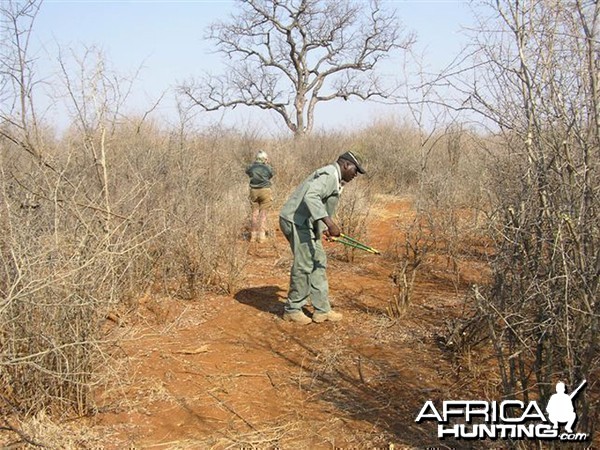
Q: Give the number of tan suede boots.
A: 2